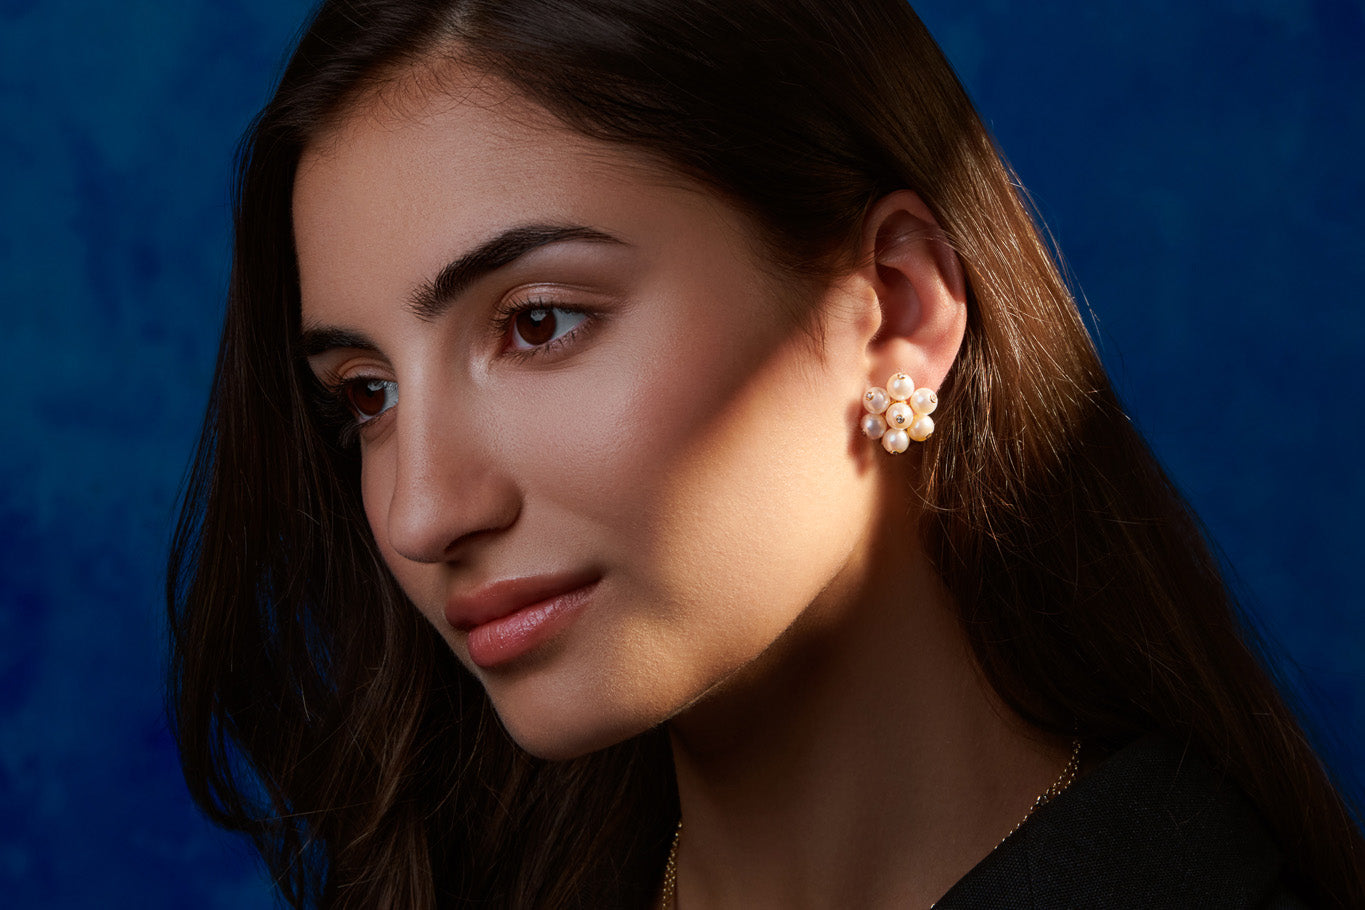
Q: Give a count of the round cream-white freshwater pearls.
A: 7